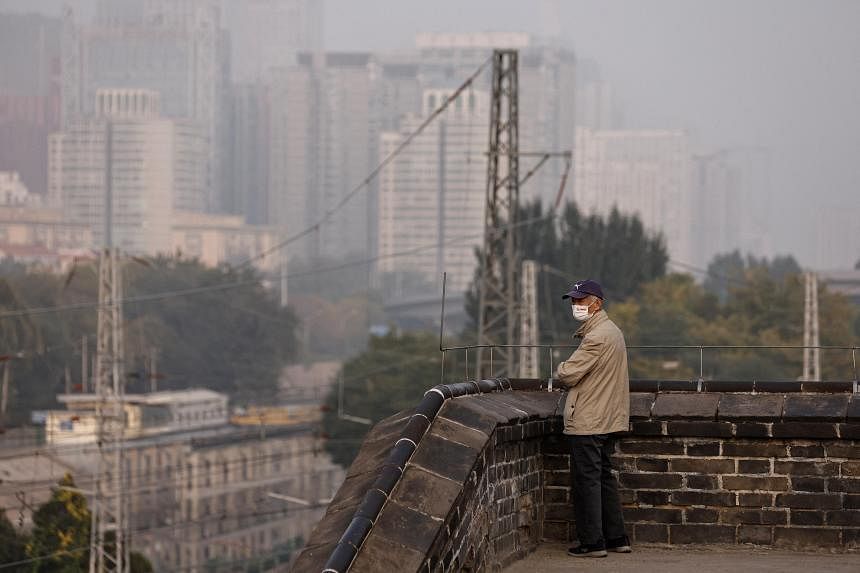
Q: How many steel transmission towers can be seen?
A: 4